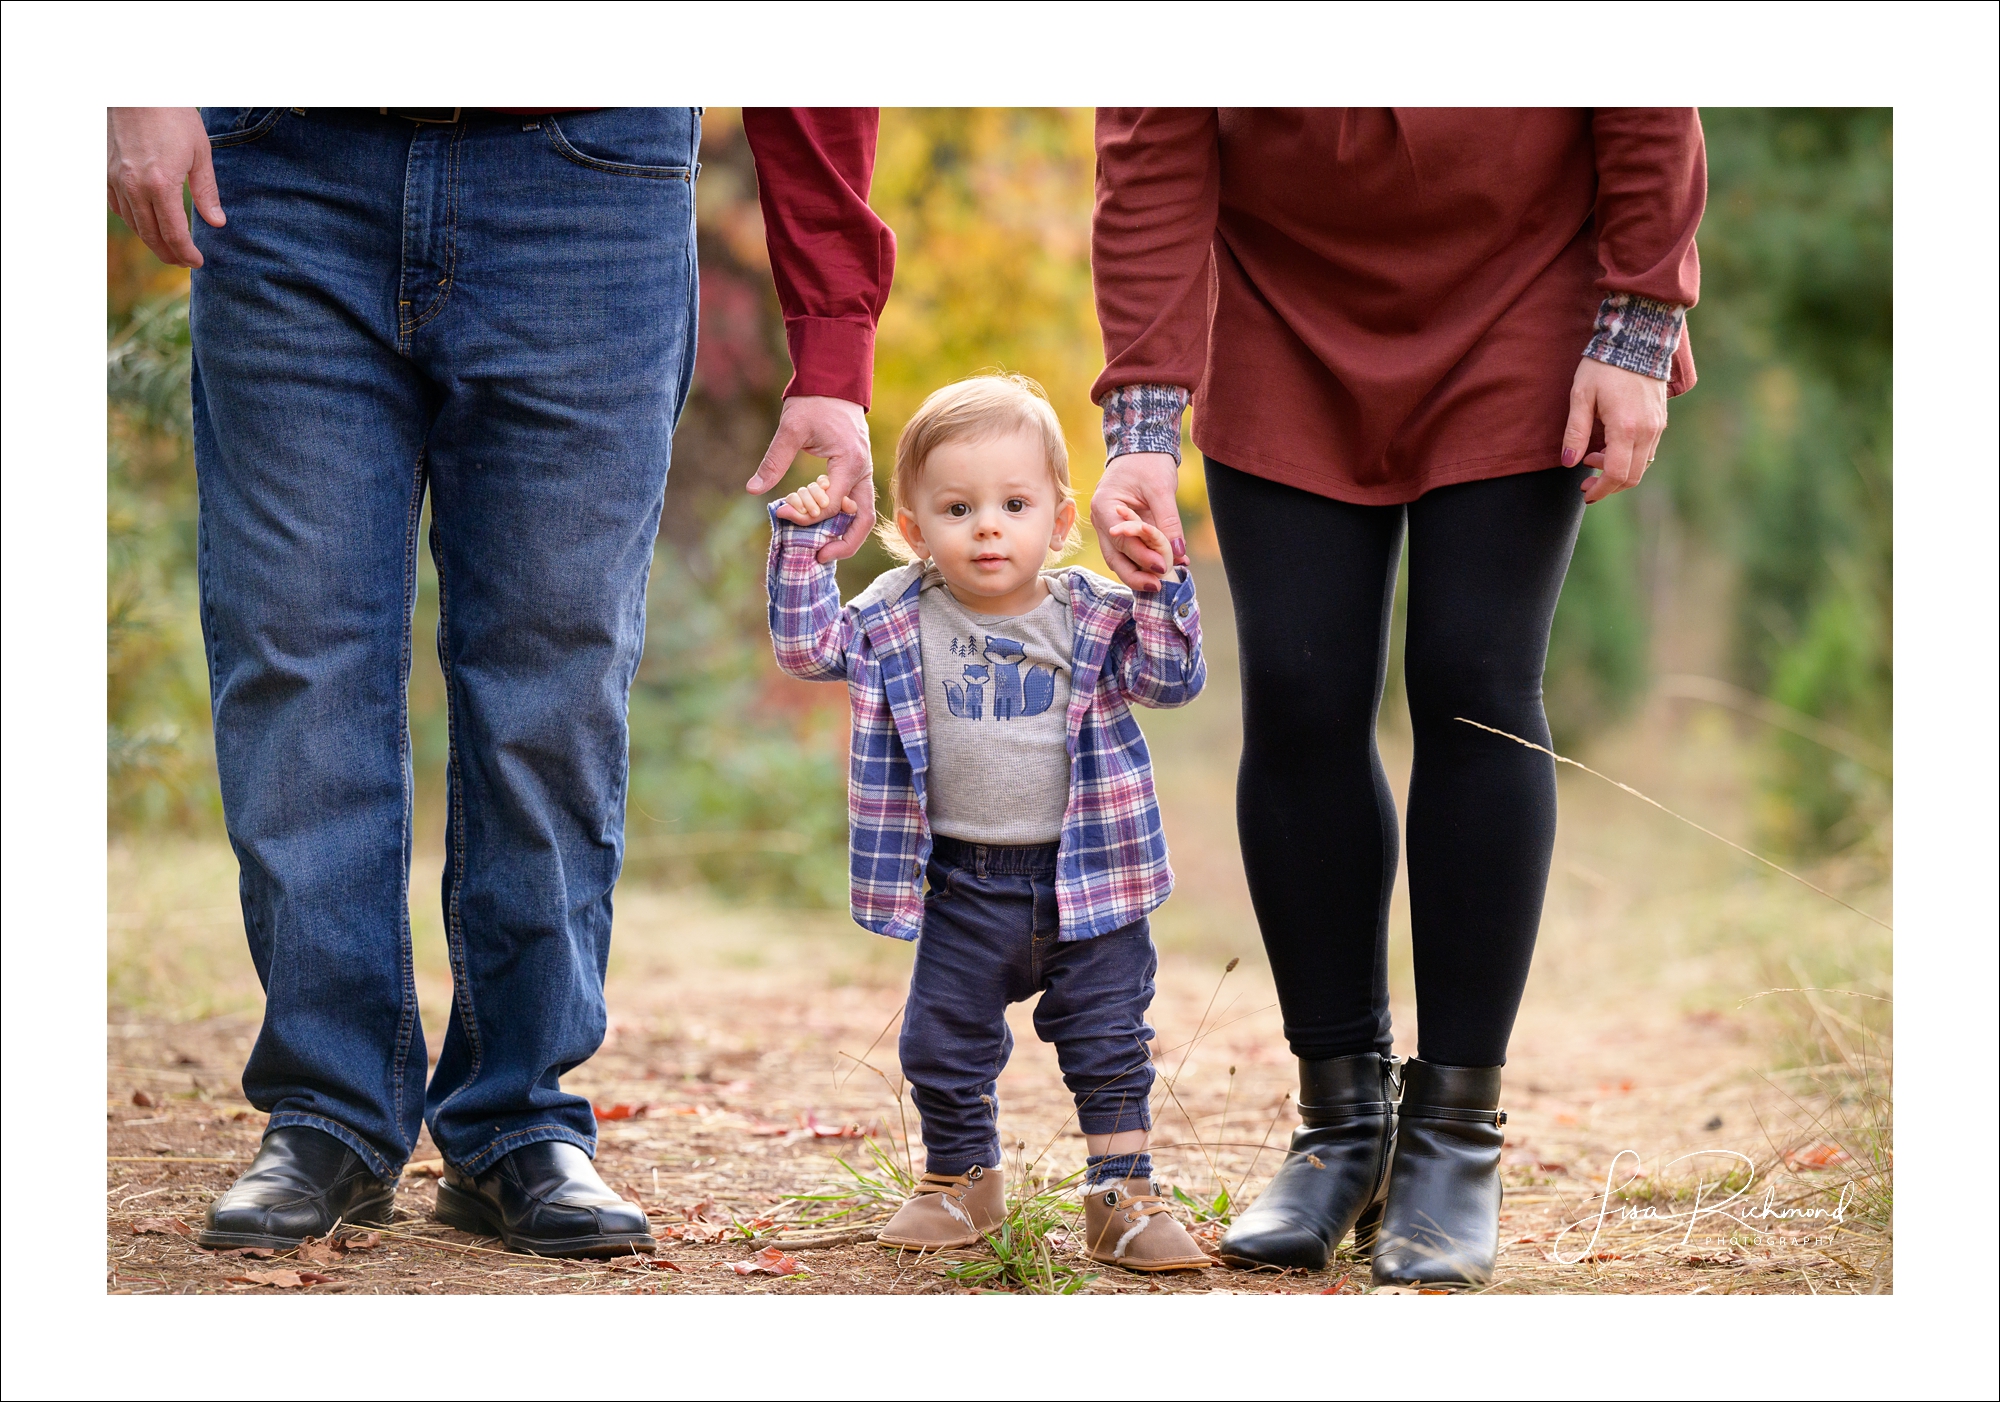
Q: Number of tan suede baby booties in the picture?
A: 2